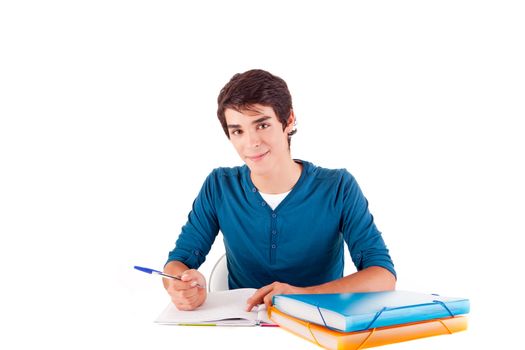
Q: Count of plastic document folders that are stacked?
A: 2